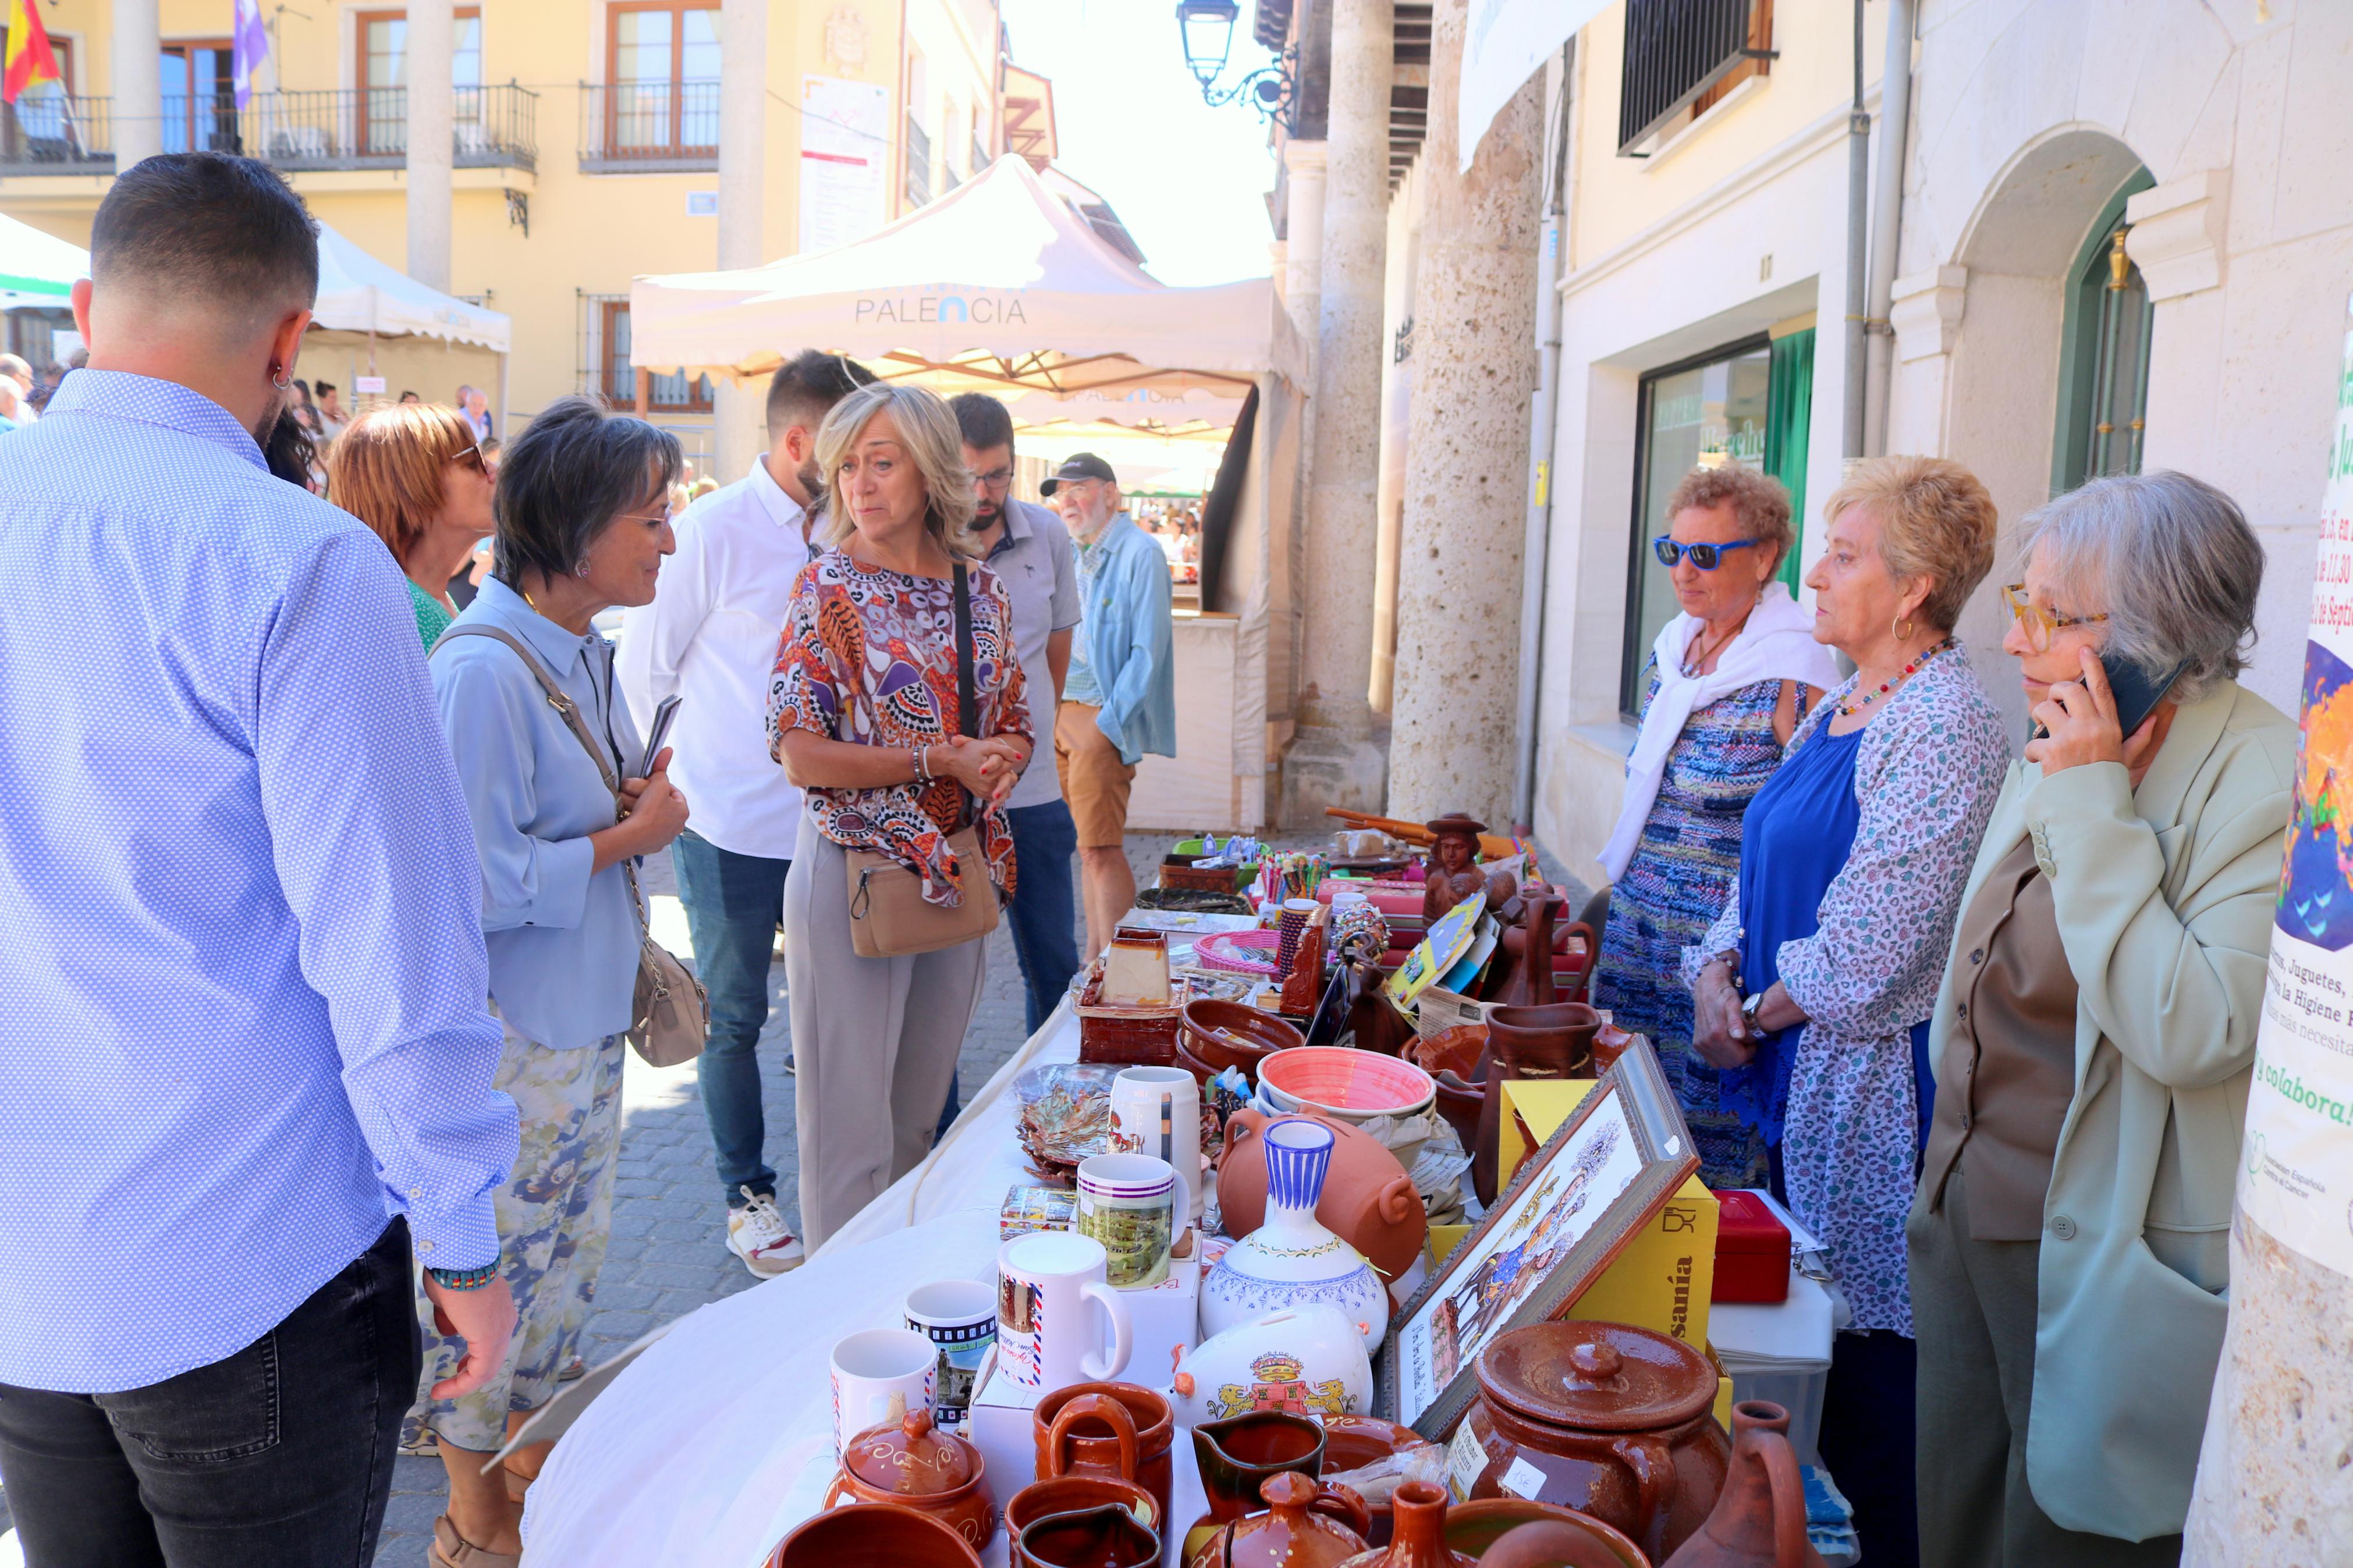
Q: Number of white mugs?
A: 5